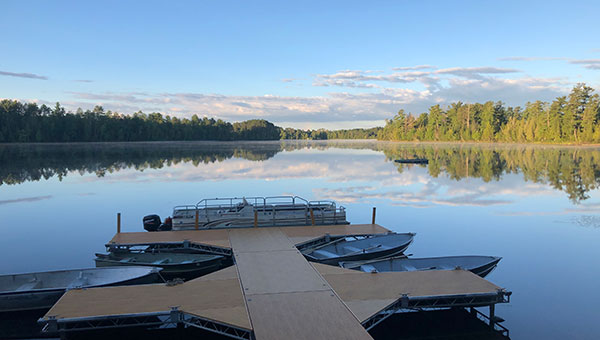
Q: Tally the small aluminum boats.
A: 4